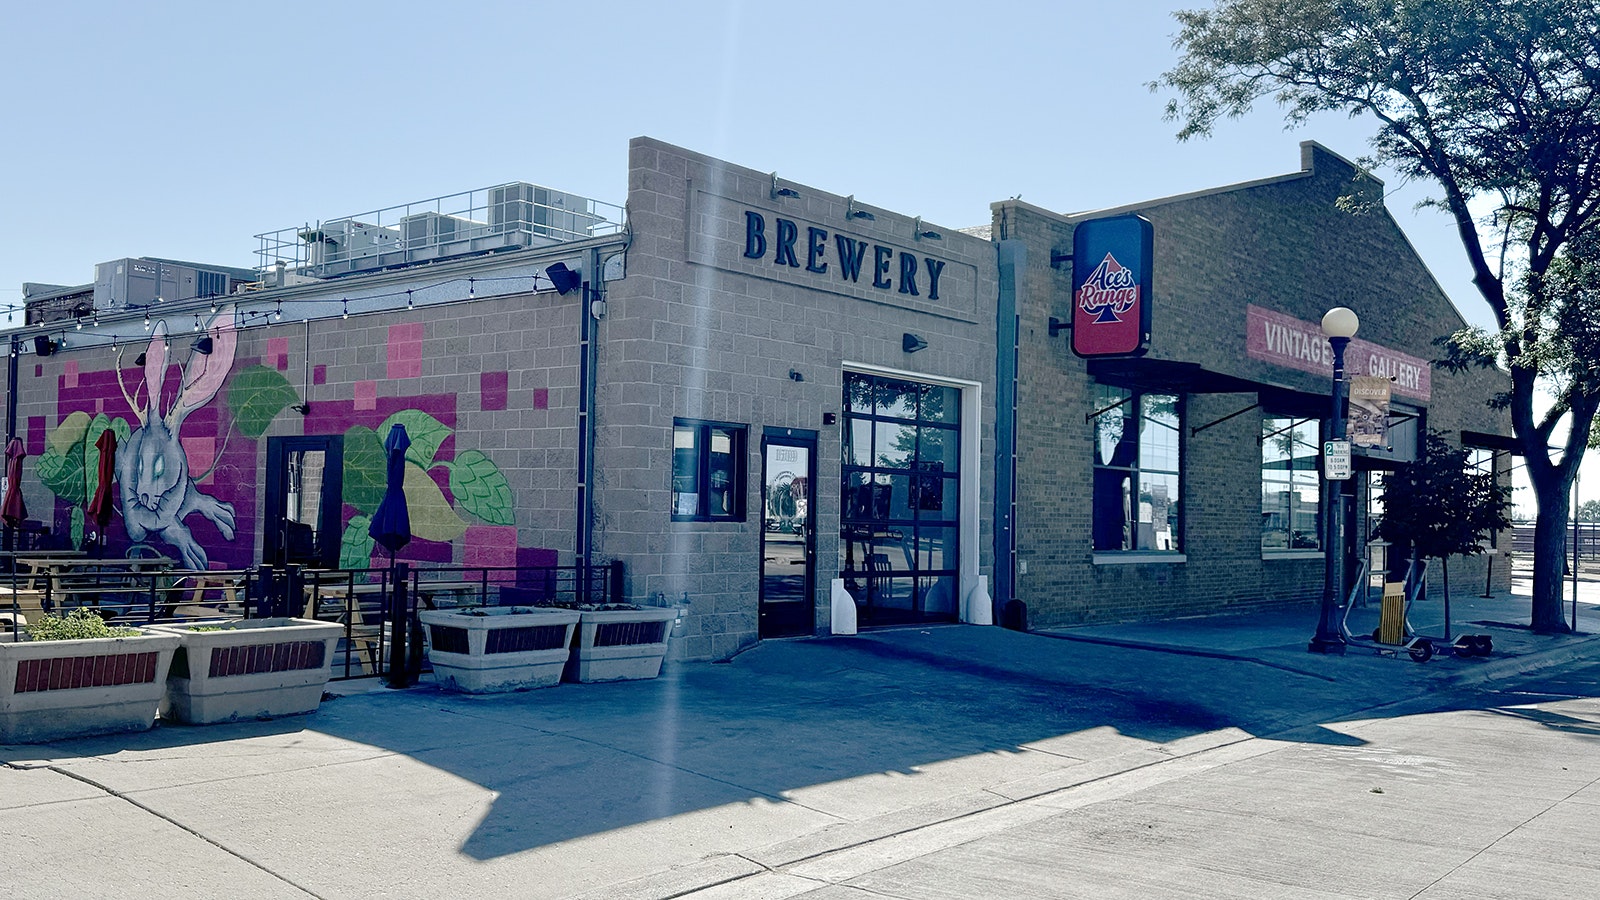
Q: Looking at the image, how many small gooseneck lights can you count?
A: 3